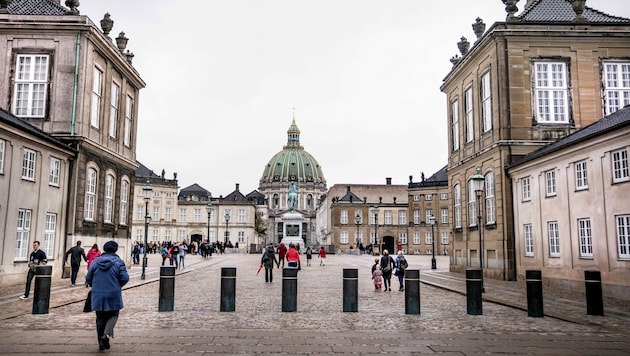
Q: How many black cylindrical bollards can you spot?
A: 9